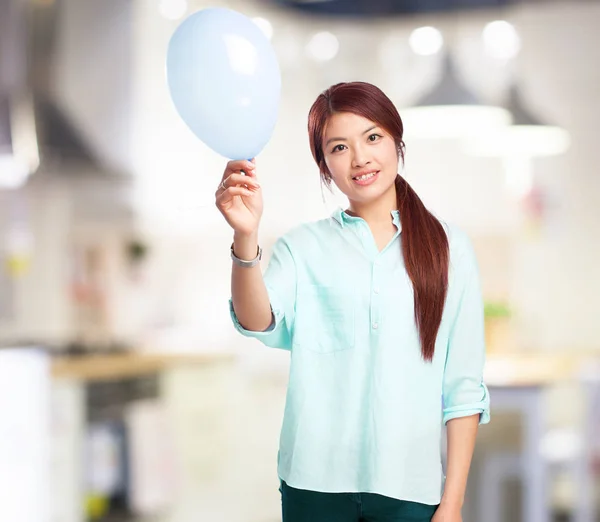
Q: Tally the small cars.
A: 0